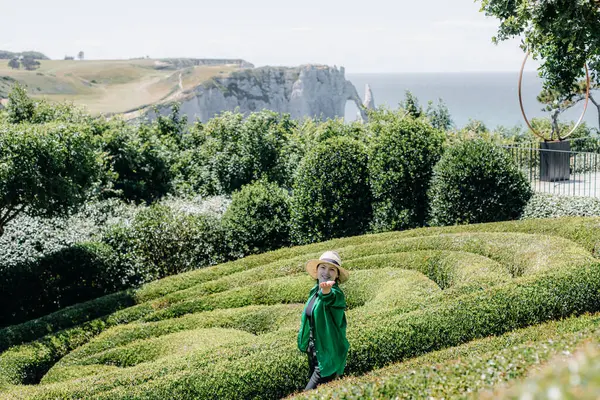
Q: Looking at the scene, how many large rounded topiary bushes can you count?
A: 4